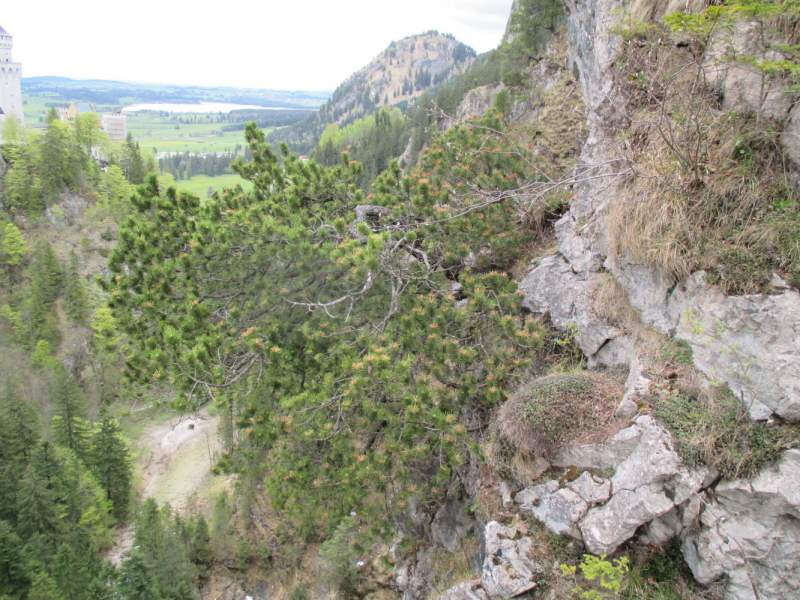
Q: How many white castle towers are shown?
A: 1